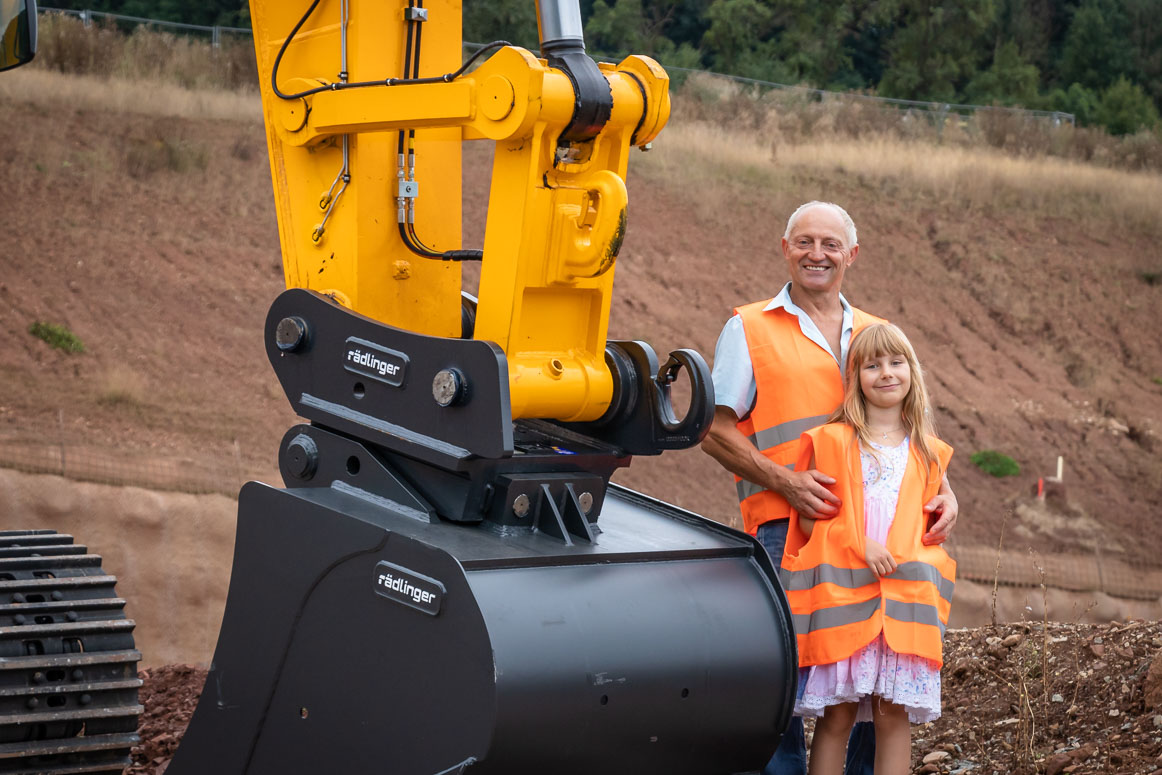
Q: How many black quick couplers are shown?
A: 1